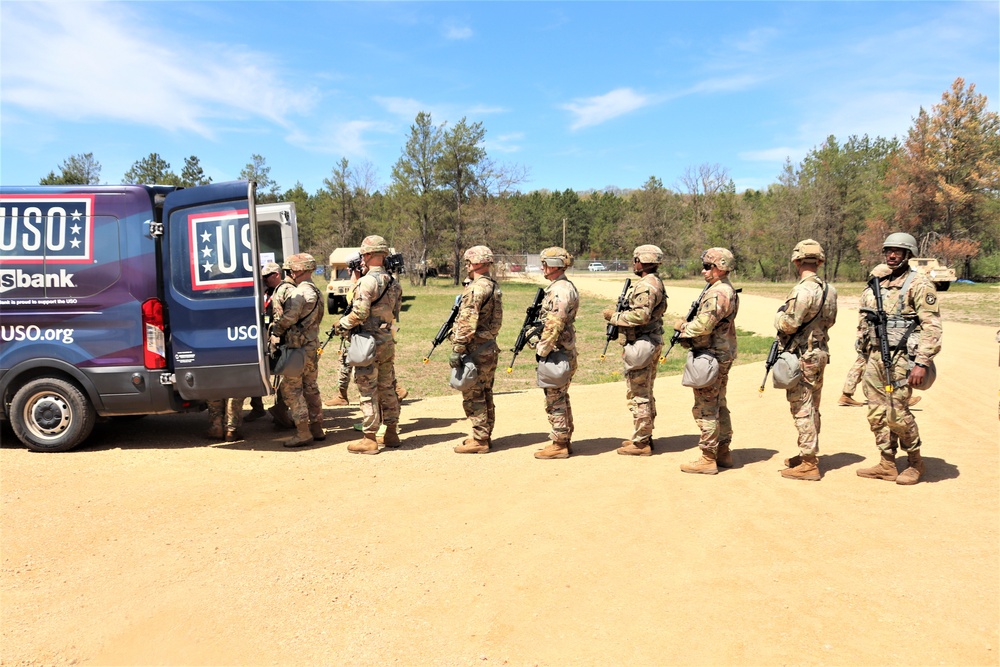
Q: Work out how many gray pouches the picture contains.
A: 8